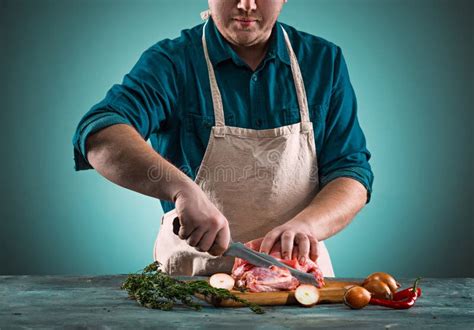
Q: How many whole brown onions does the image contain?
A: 3